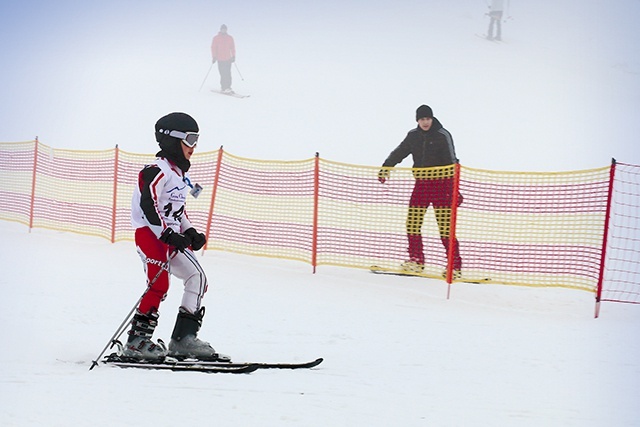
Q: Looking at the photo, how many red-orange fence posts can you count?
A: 6